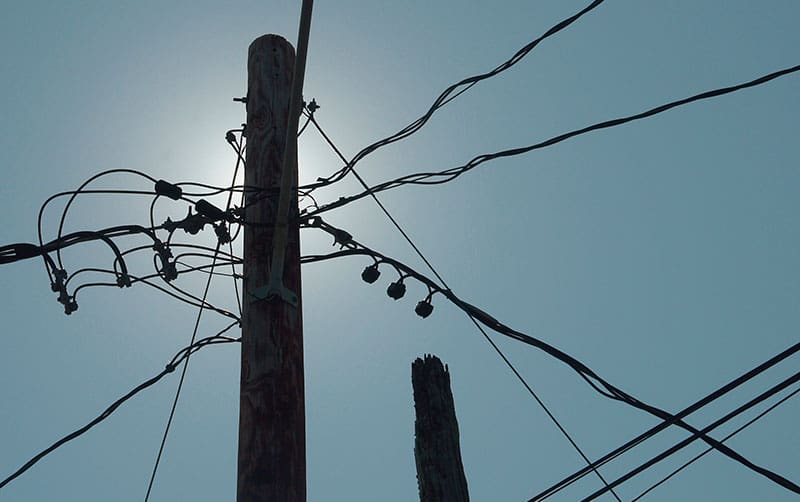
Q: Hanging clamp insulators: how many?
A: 3